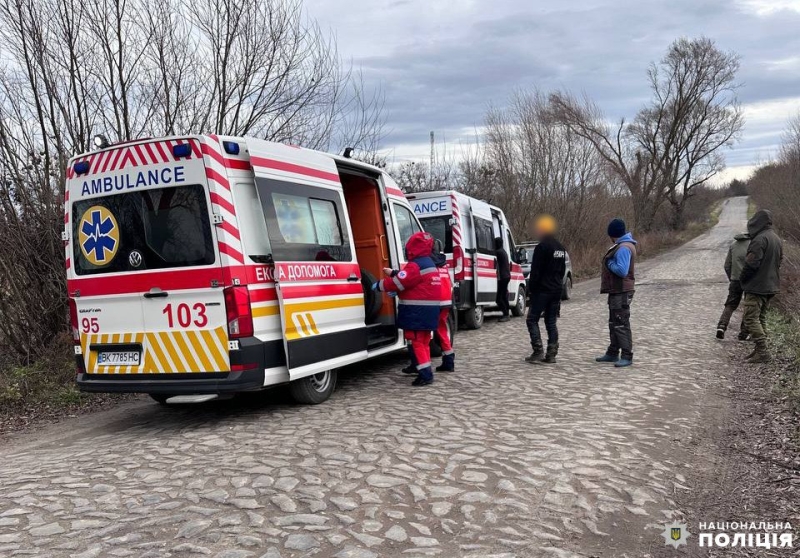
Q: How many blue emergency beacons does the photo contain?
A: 3